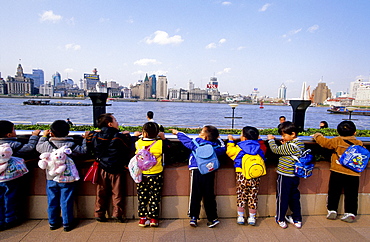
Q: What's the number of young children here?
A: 8